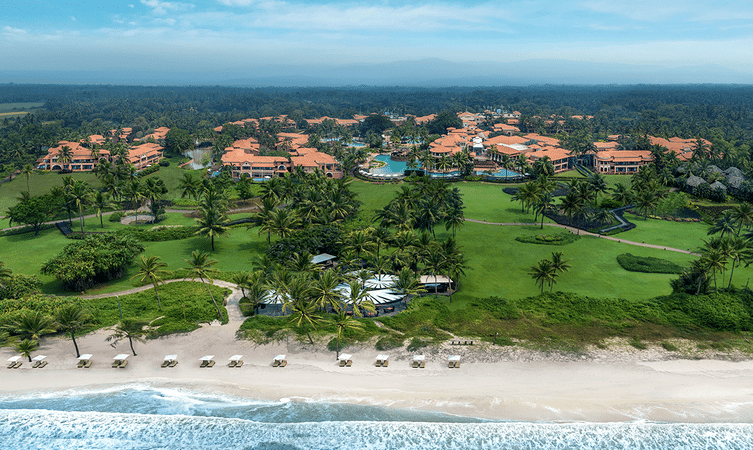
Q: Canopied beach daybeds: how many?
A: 12